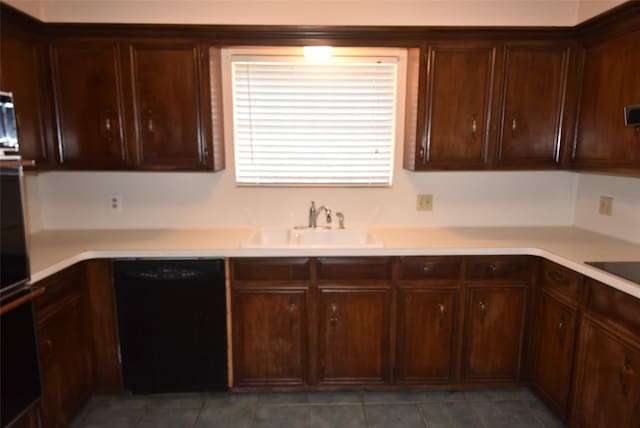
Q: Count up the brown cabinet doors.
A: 13